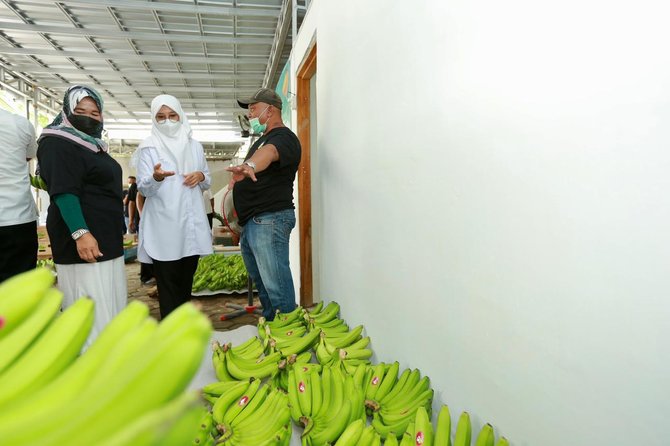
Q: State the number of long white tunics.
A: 1